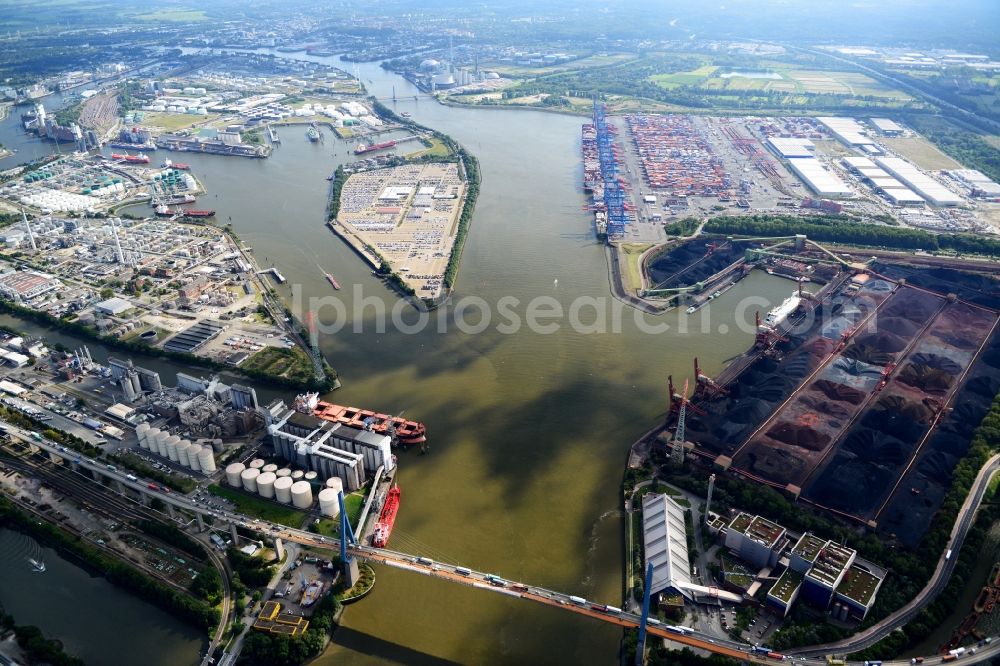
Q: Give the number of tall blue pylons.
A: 2